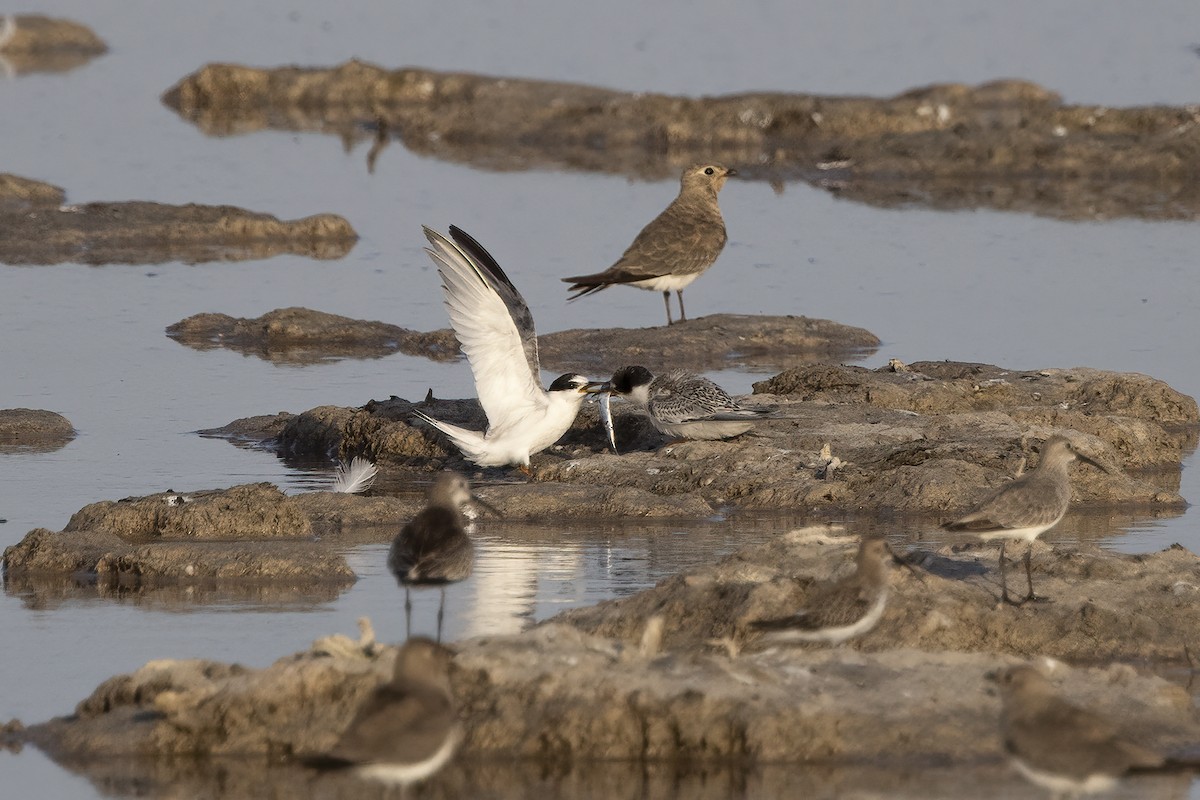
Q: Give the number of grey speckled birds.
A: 1